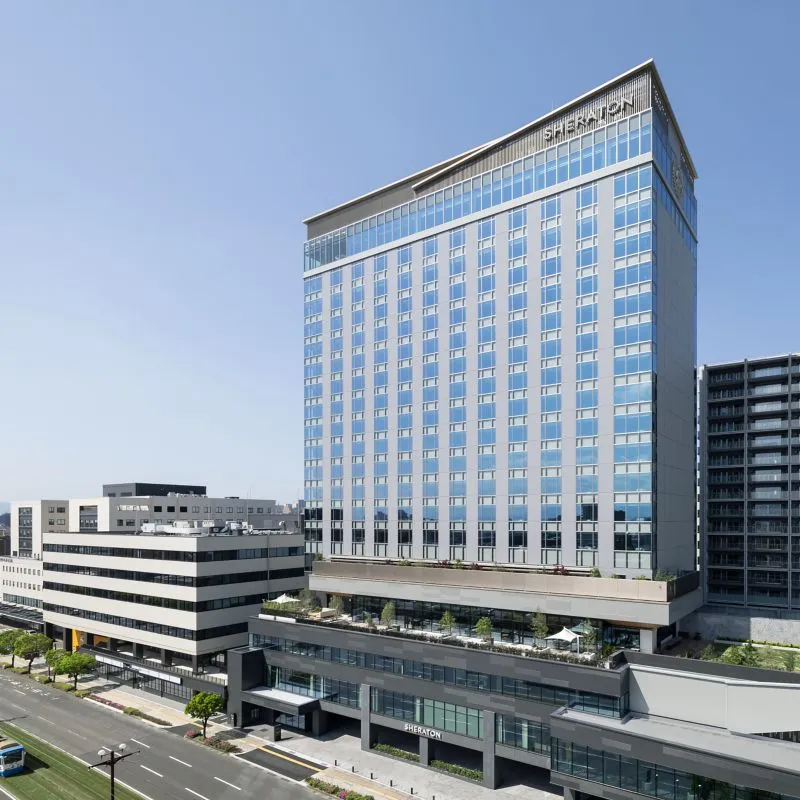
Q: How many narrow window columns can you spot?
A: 10